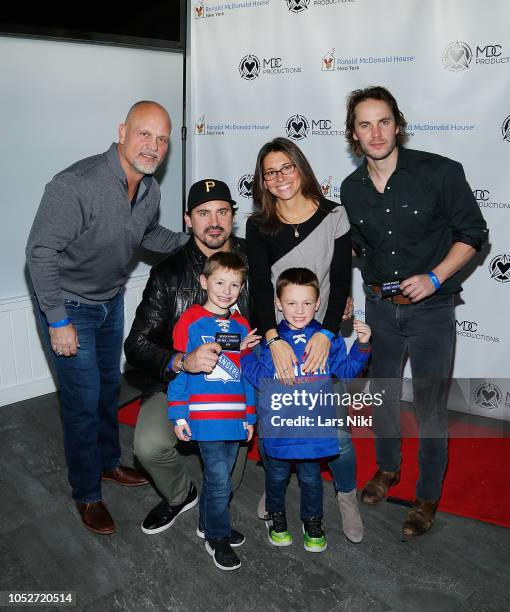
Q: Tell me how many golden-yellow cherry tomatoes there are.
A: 0